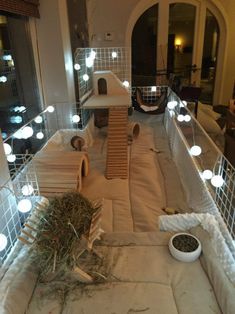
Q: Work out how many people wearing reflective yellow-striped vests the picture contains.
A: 0